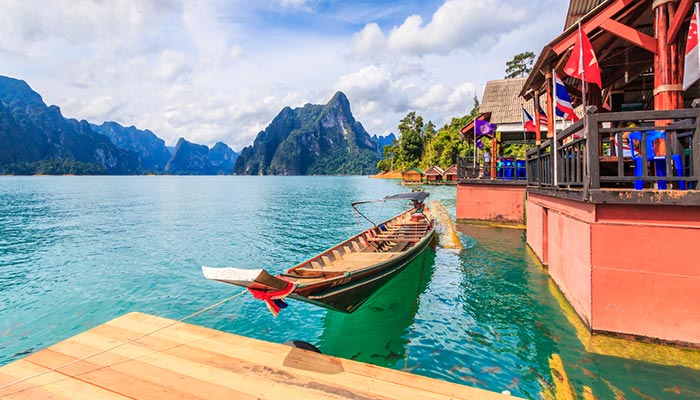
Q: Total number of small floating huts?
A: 3